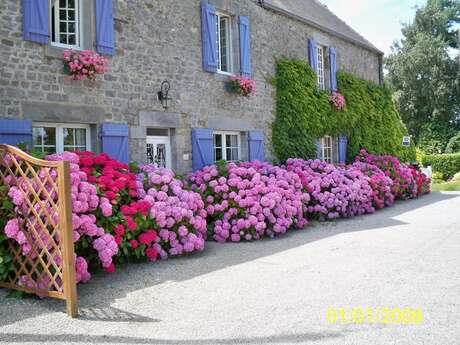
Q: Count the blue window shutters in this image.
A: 12